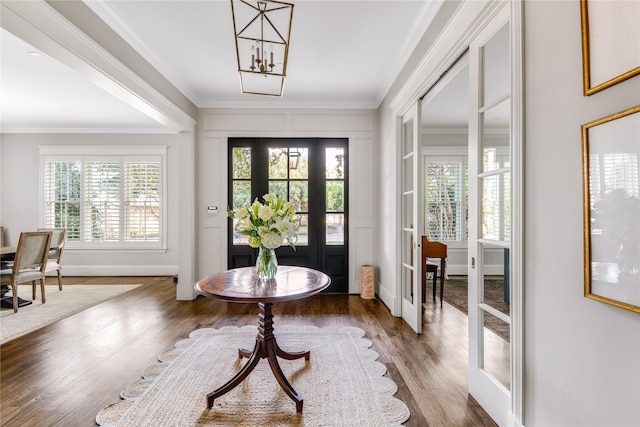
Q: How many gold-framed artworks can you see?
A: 2